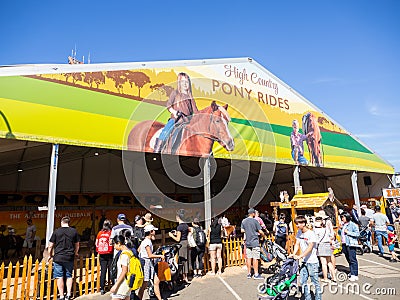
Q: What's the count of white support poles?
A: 4